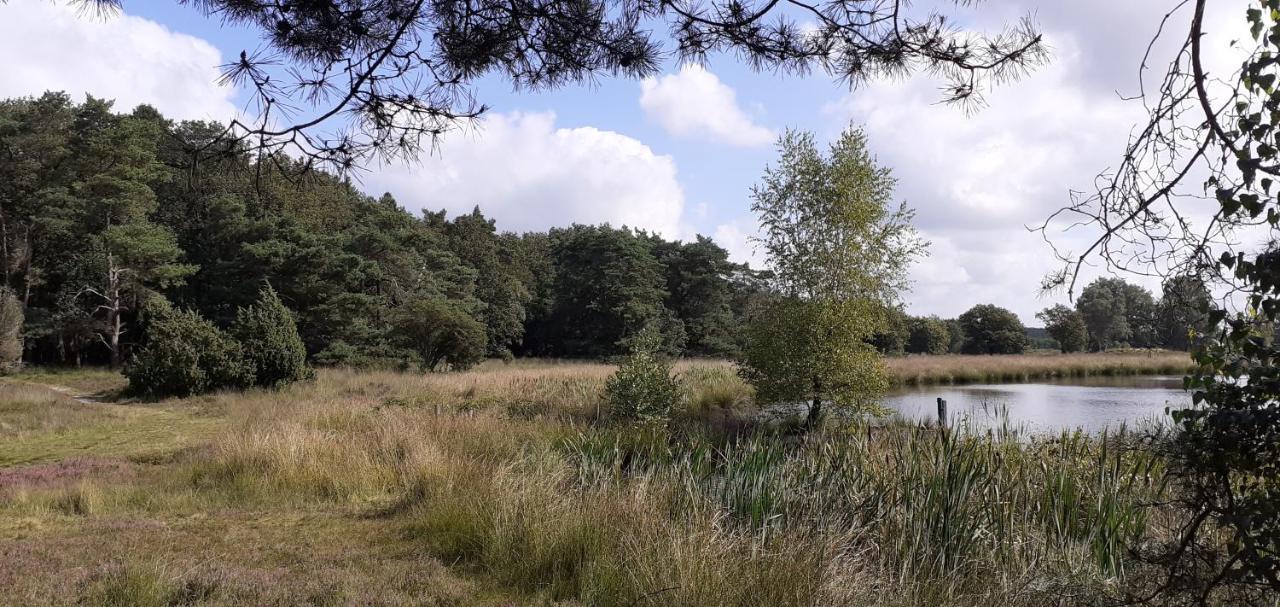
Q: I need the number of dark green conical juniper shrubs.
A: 2